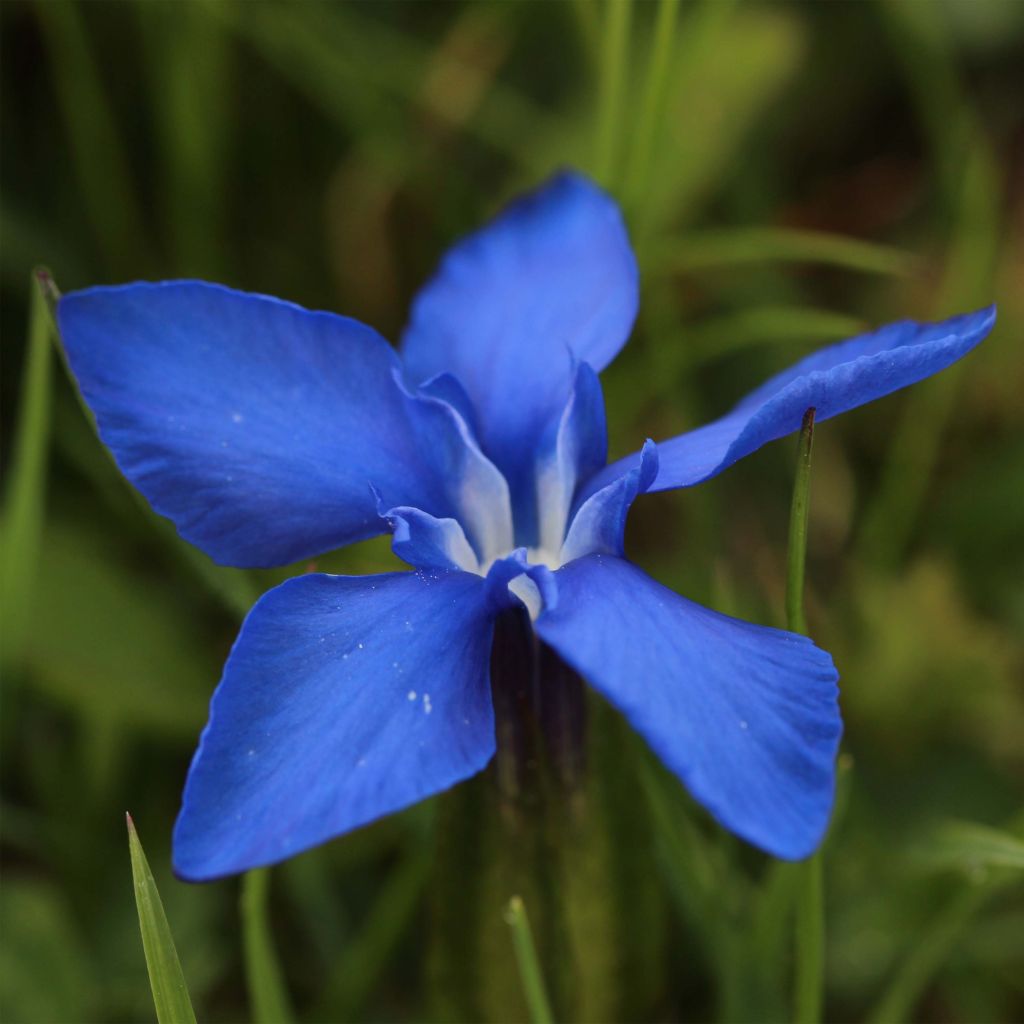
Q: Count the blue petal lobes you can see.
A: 5